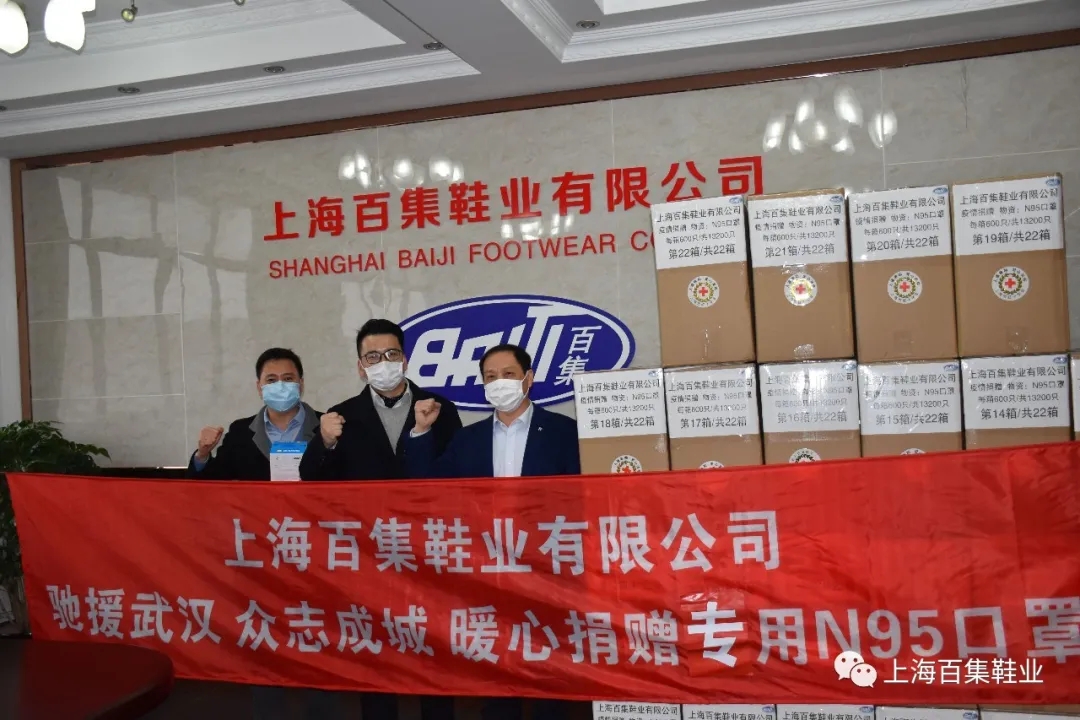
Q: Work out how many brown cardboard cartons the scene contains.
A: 15